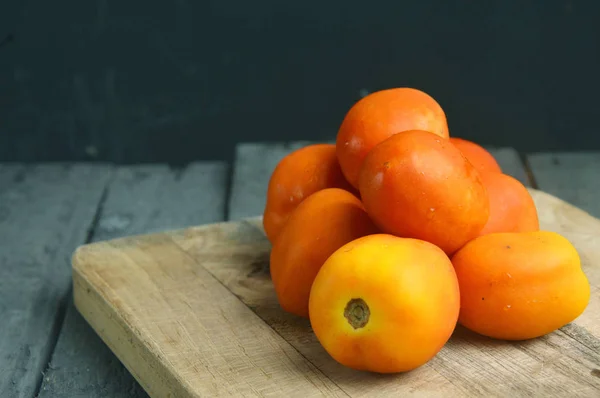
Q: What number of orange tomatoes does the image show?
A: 8